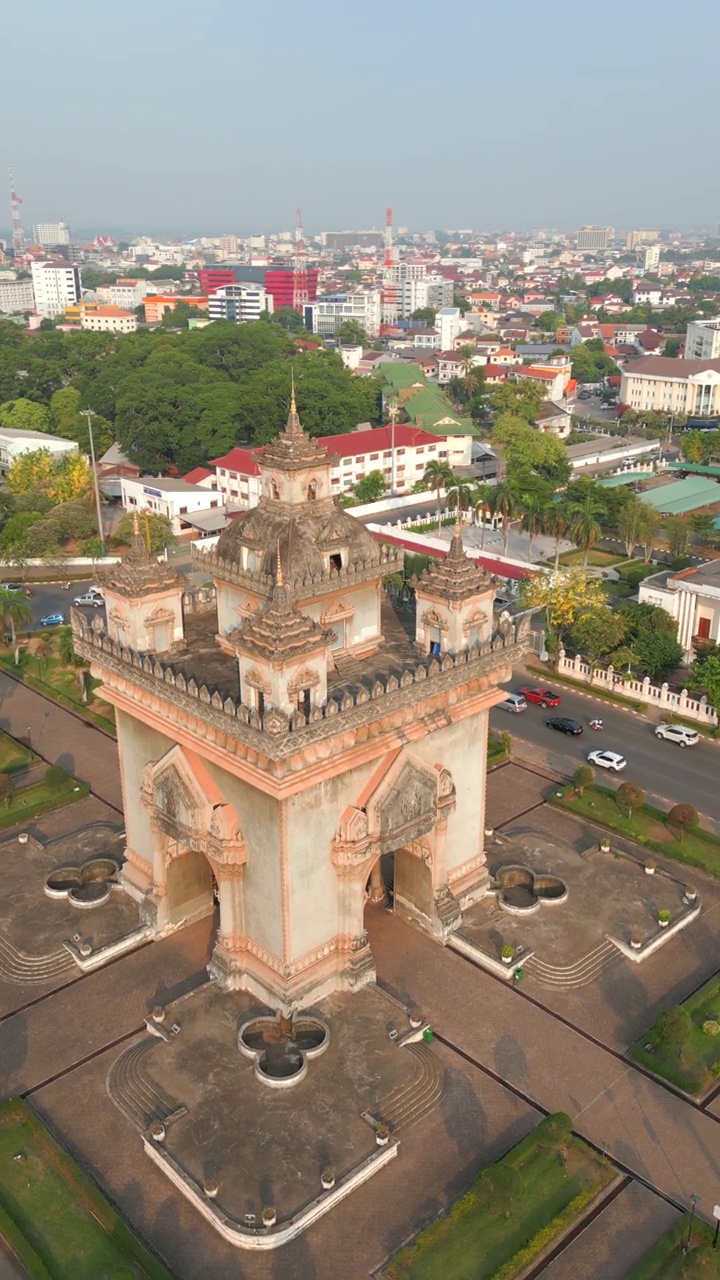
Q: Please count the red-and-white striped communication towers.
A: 3